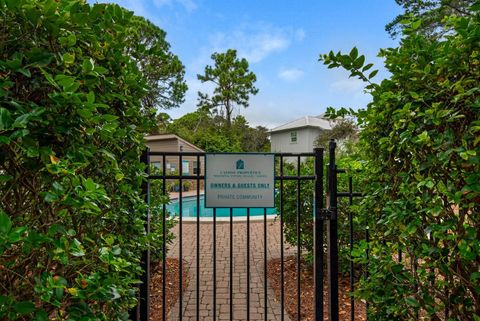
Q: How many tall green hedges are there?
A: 2